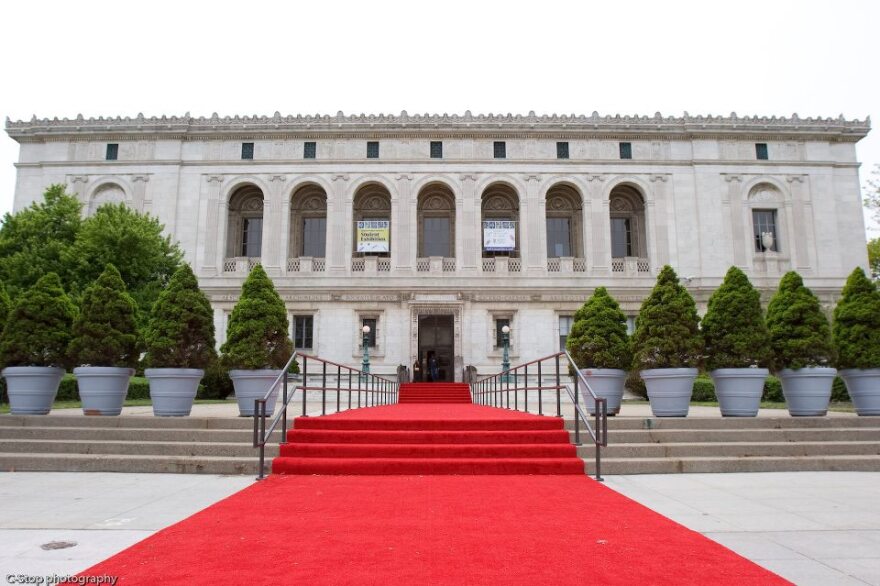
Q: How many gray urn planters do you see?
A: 9